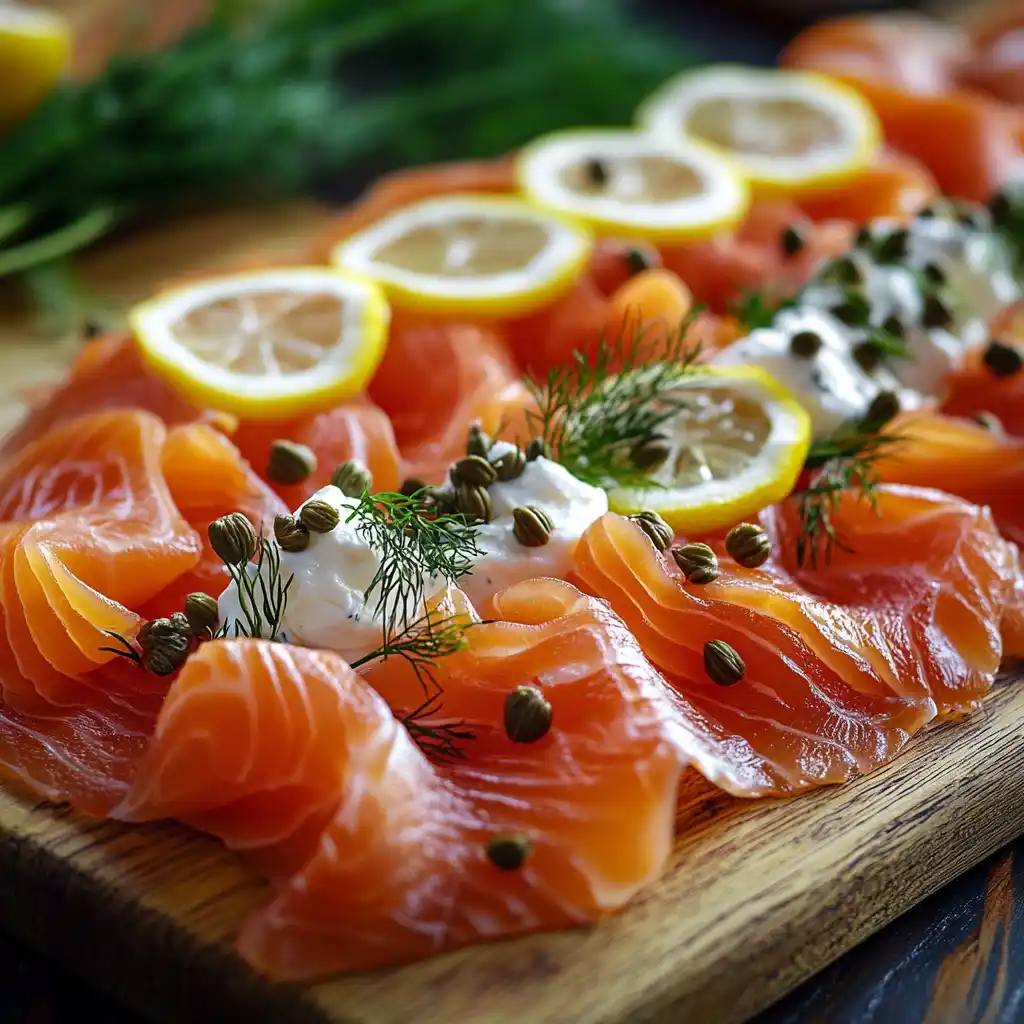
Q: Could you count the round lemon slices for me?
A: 5